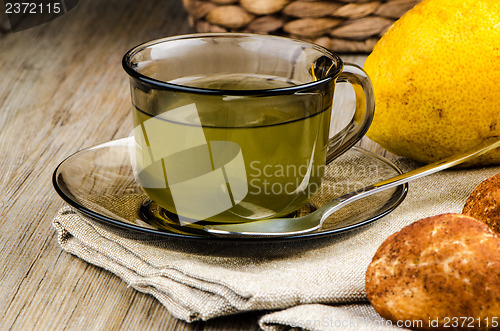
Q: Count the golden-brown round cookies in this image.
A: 2